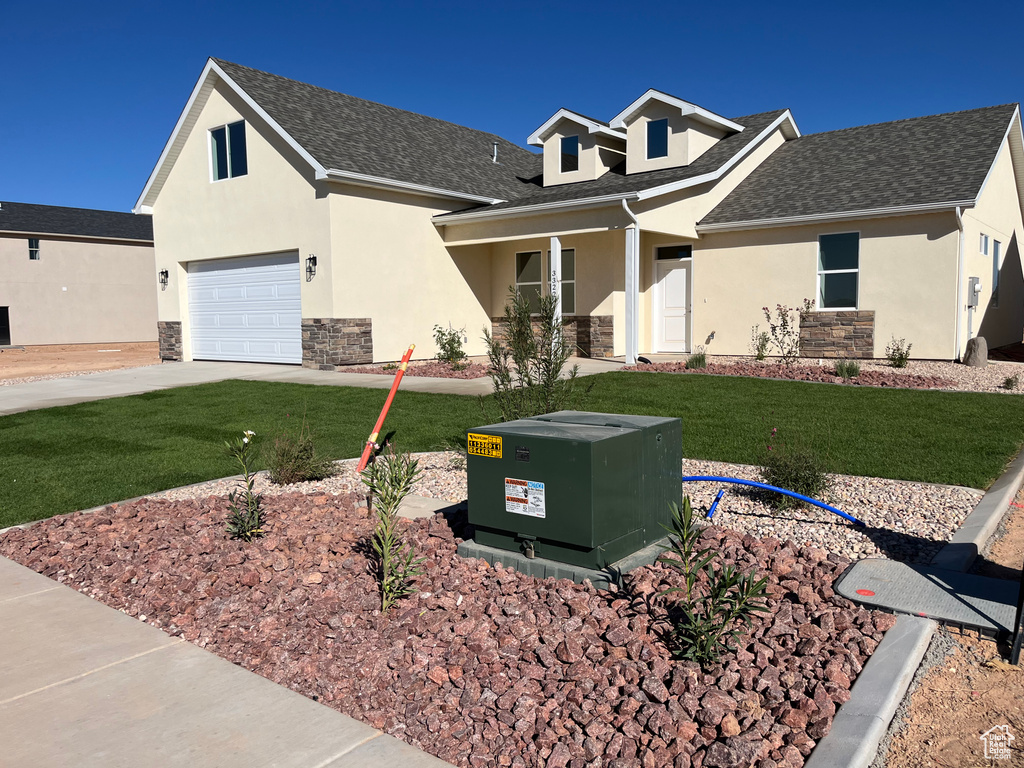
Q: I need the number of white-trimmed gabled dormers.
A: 2